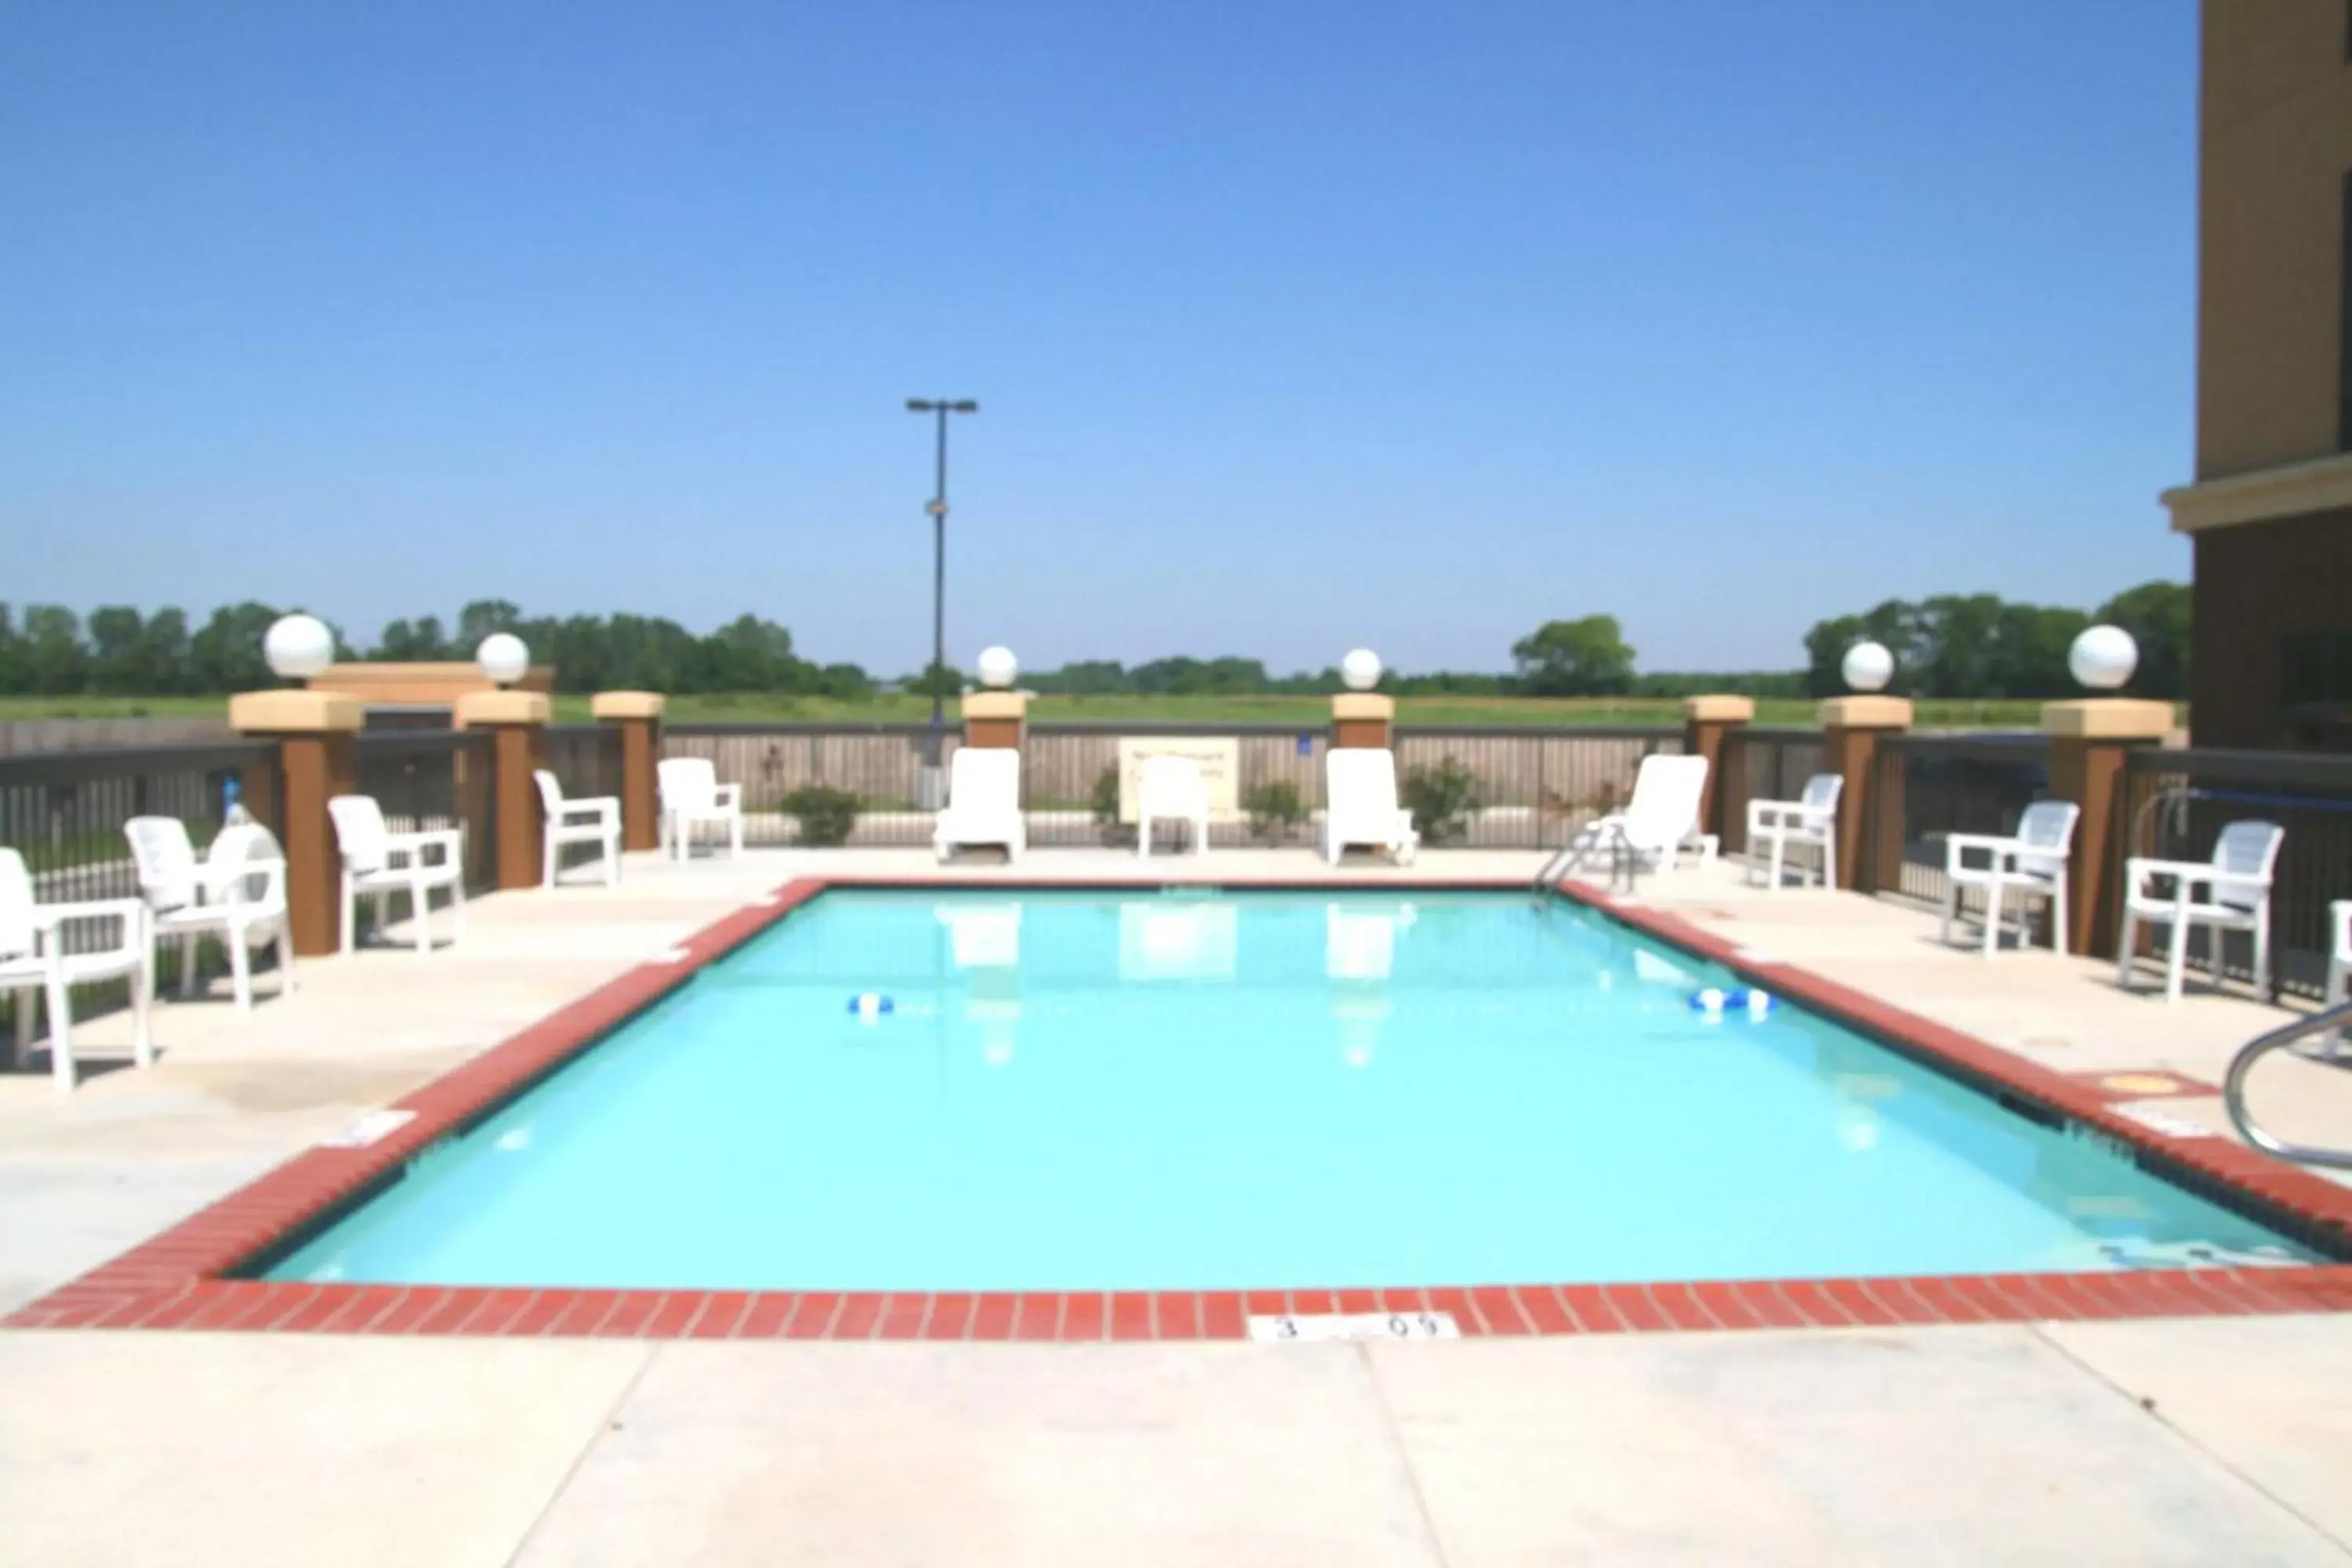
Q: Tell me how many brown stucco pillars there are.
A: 8